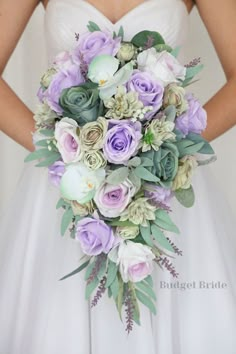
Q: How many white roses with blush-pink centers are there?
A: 4